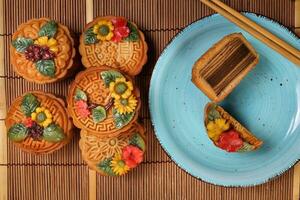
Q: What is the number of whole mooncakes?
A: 5